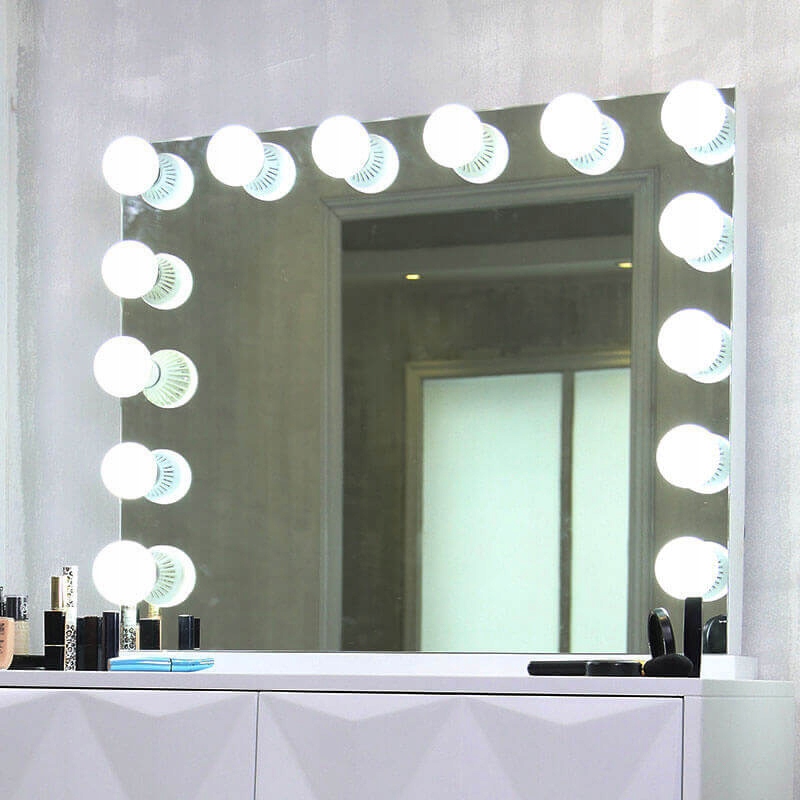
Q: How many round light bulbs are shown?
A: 14